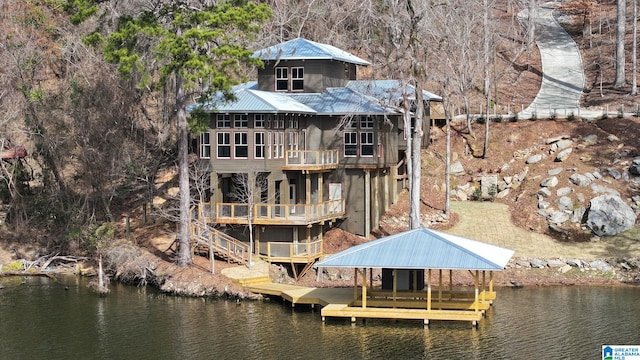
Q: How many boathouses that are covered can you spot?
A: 1